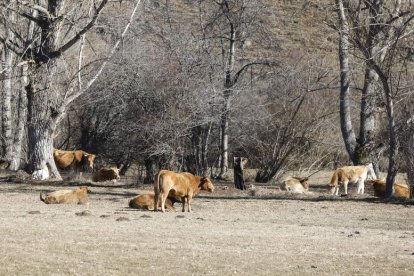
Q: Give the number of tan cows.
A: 8